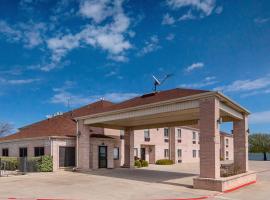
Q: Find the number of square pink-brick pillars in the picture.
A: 4